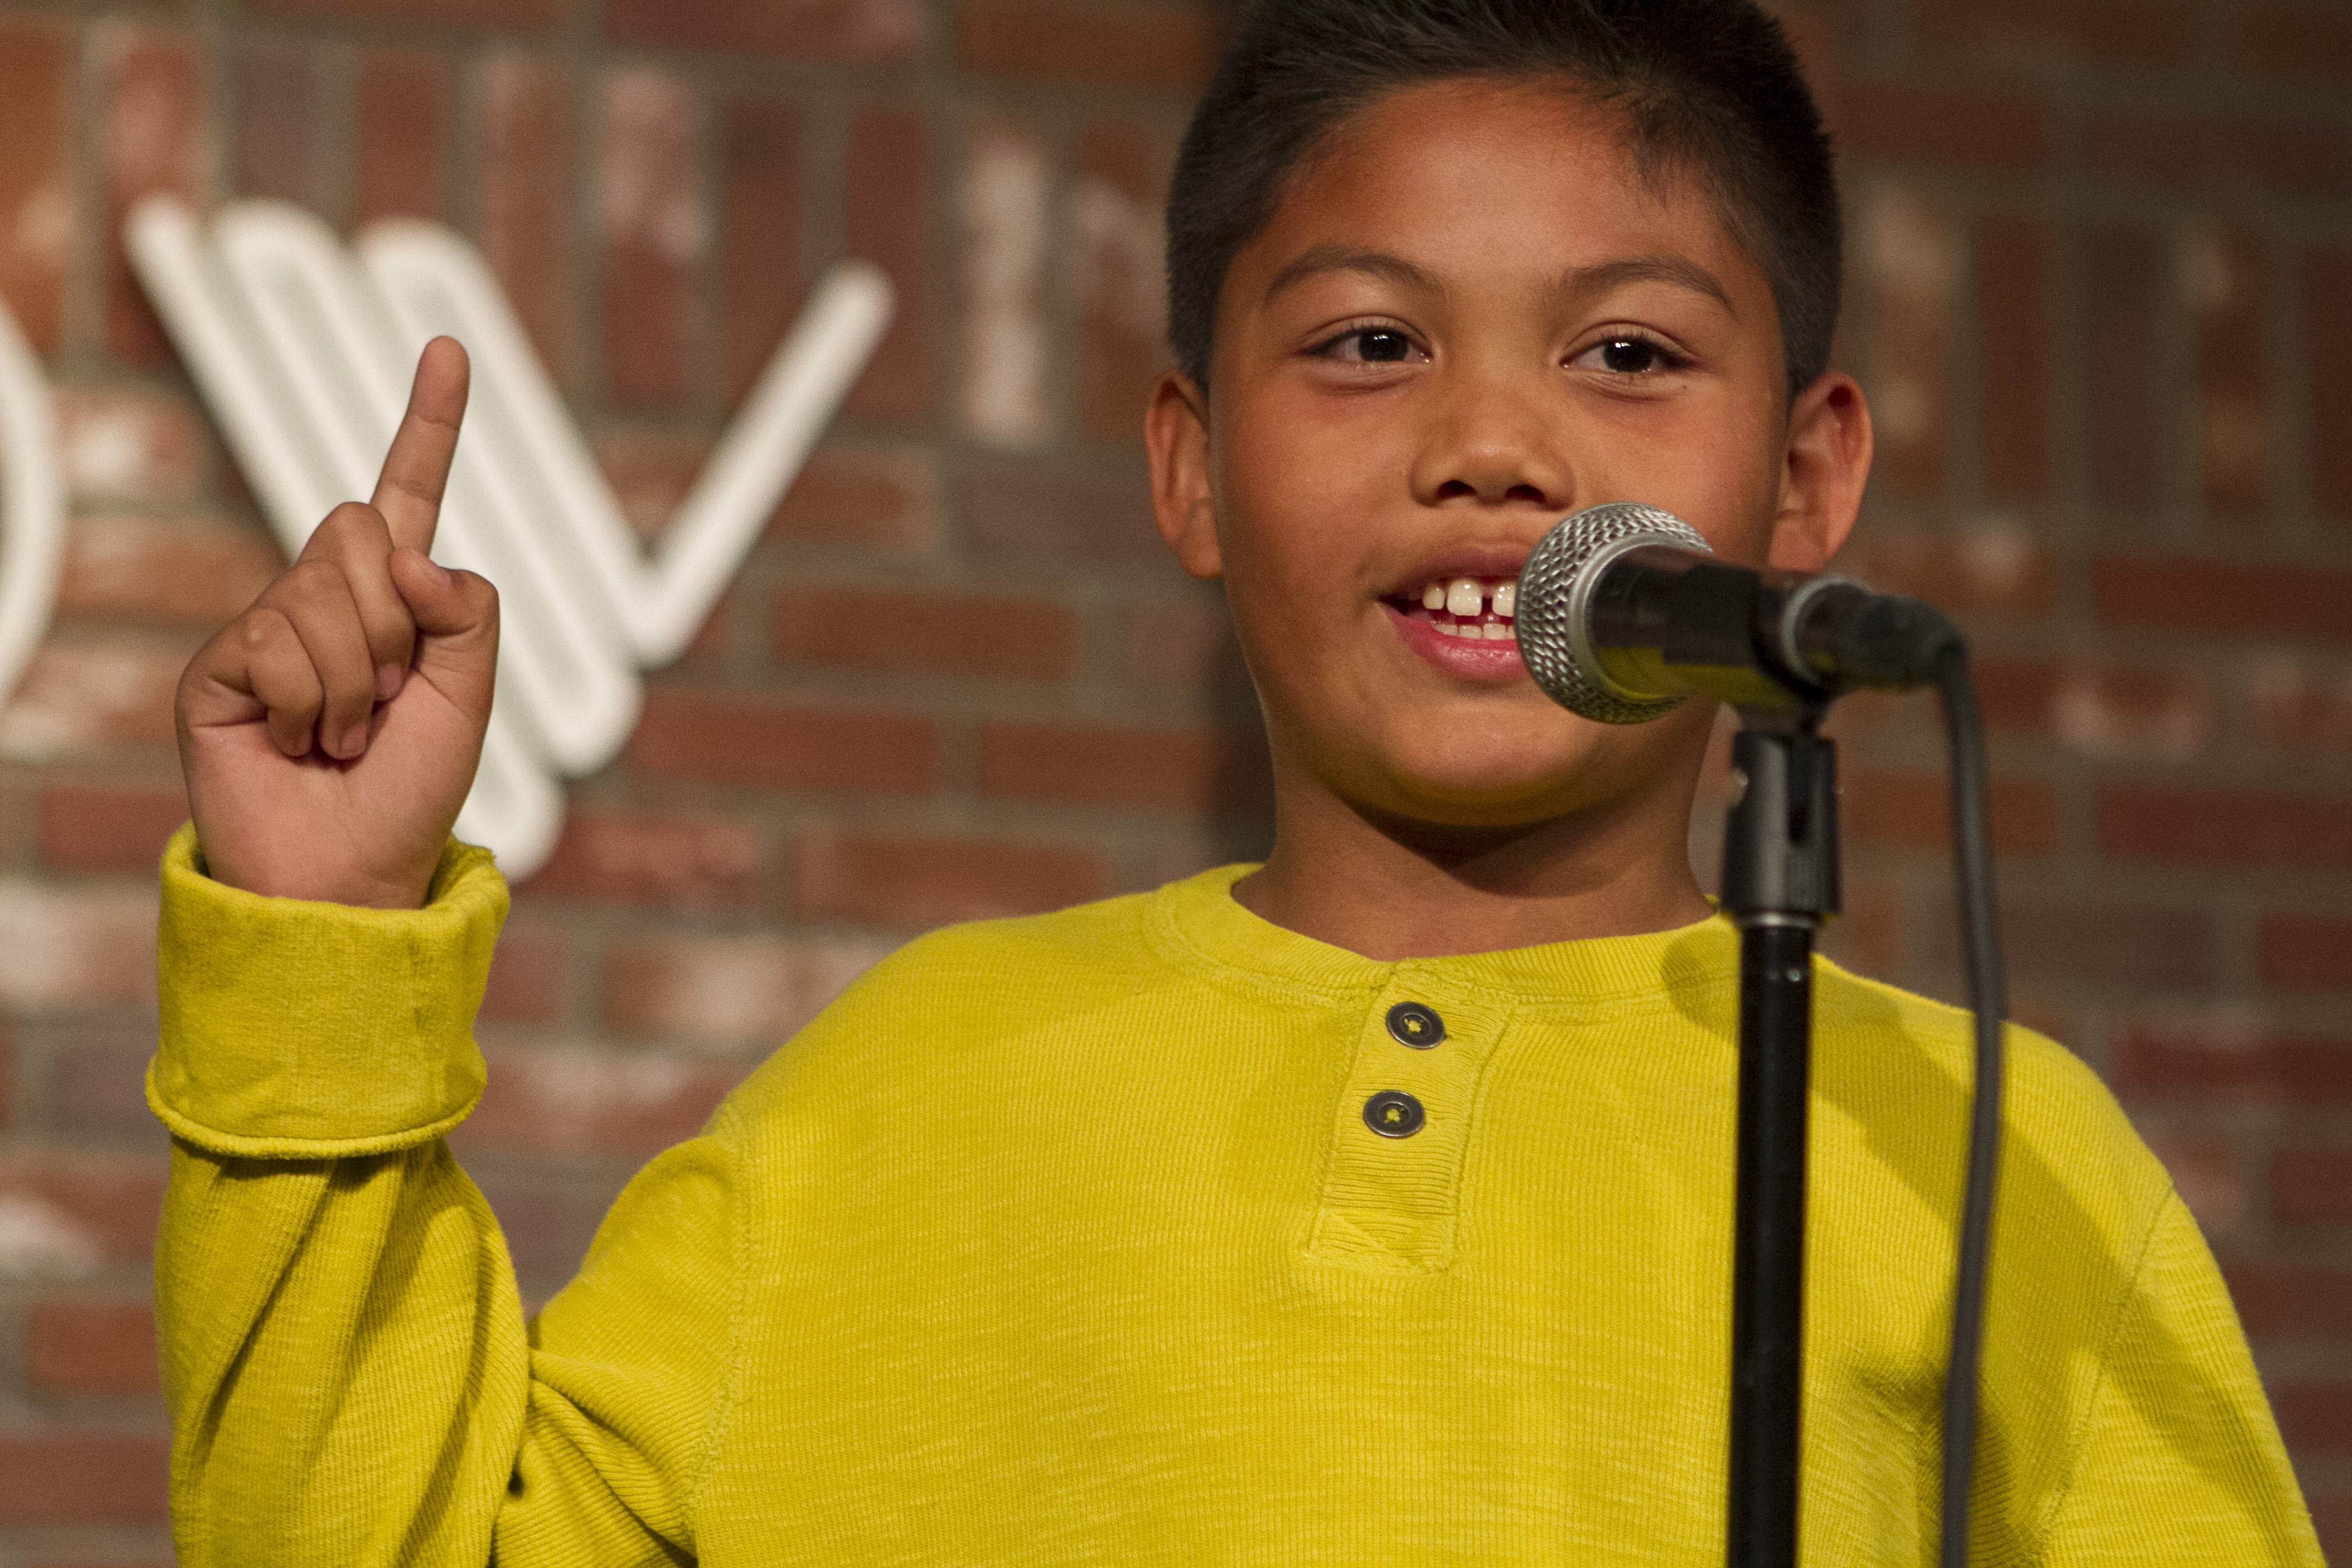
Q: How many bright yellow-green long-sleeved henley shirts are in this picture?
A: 1